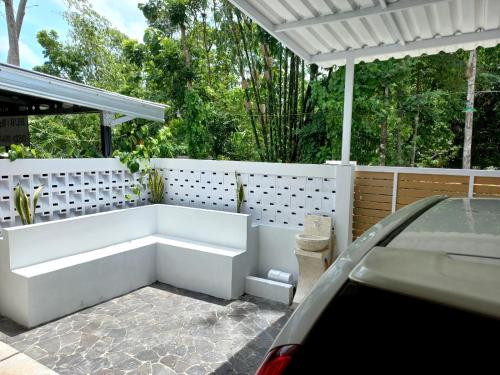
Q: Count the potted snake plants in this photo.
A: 3